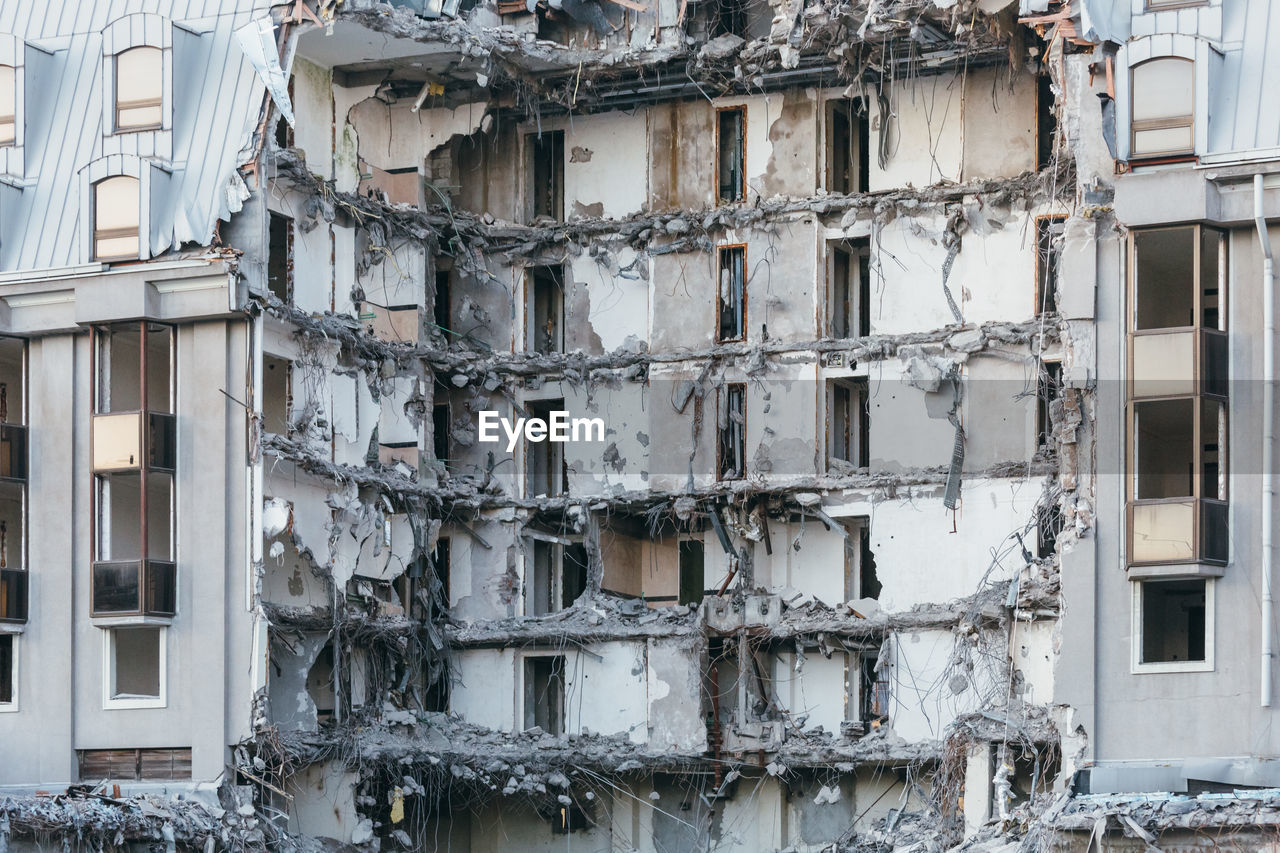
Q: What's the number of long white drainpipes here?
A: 1